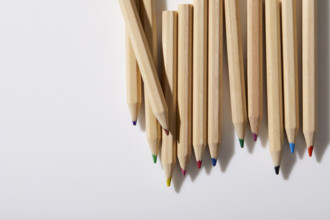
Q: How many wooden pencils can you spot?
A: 12